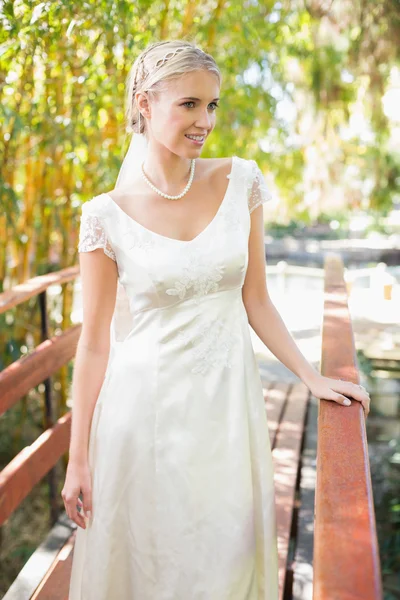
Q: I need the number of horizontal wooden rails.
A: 4